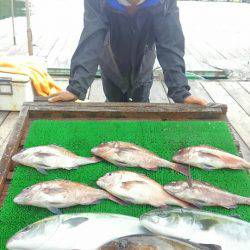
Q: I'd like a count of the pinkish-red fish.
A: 6